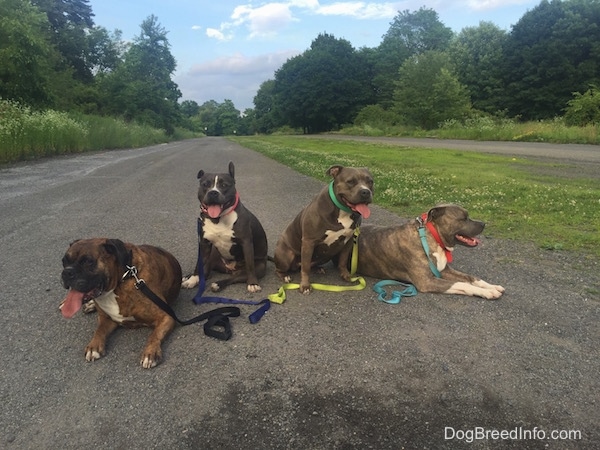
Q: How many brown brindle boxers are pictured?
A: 1